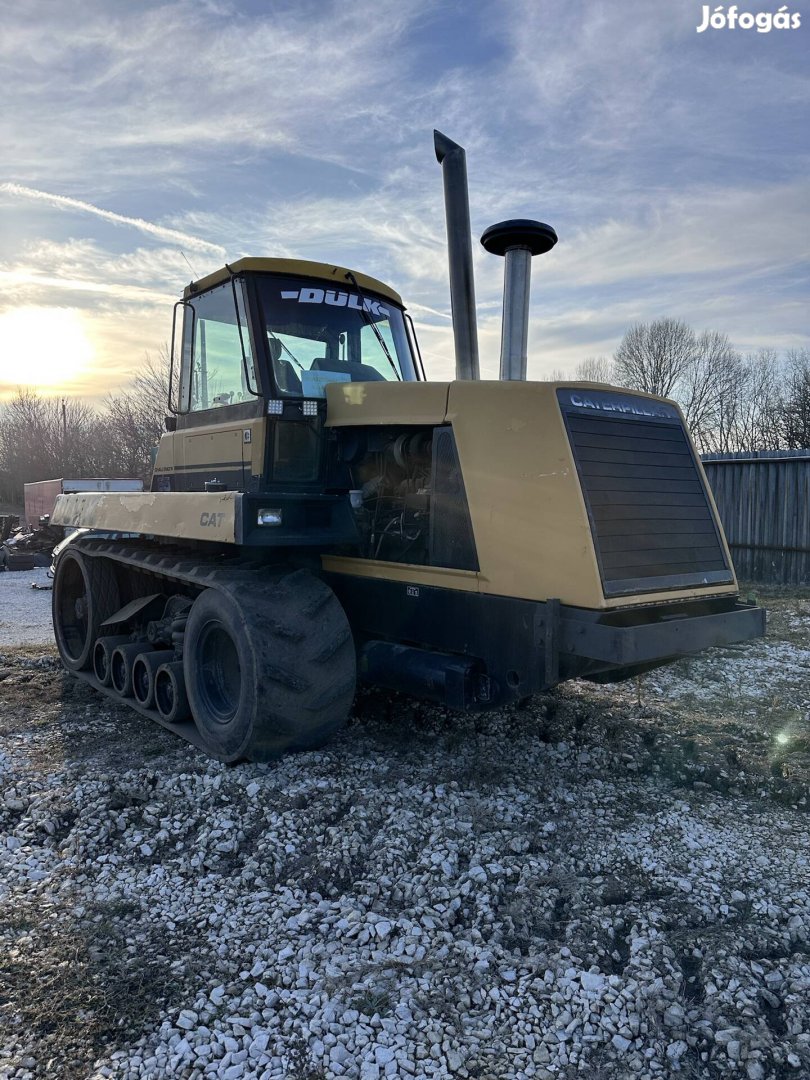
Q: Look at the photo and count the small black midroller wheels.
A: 4